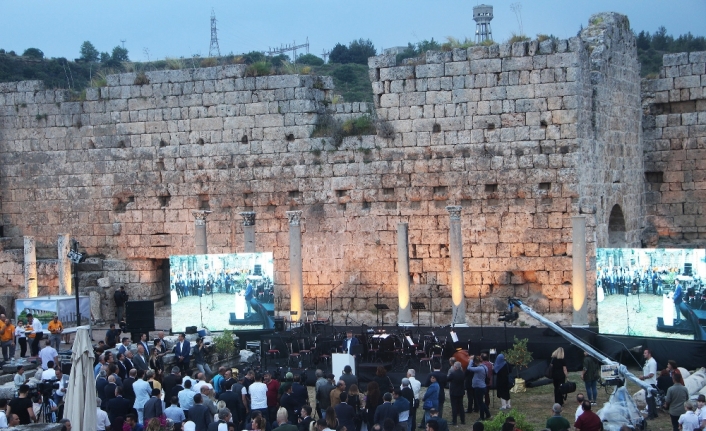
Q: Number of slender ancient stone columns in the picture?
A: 8